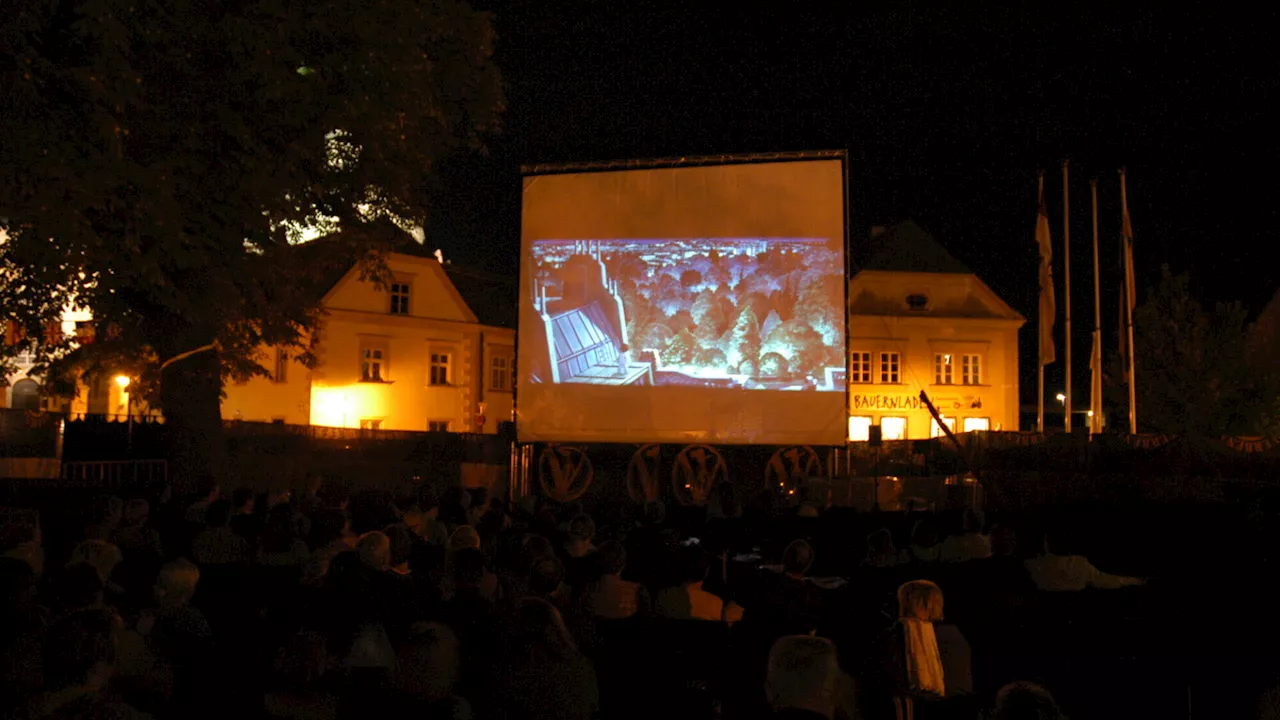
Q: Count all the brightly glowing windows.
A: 4